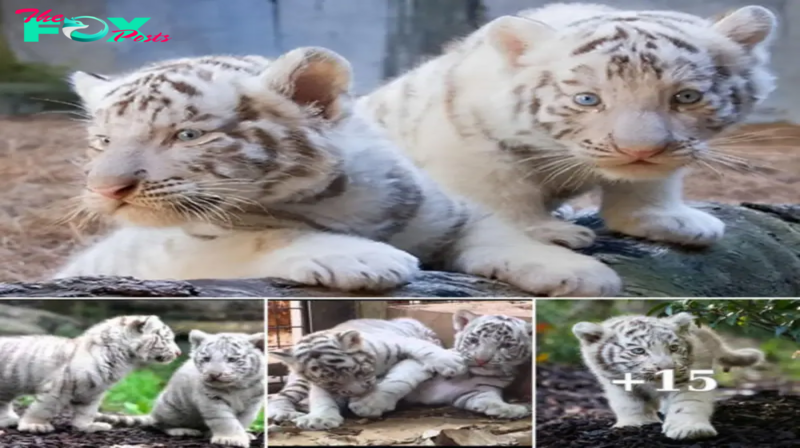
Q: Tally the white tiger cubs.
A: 7